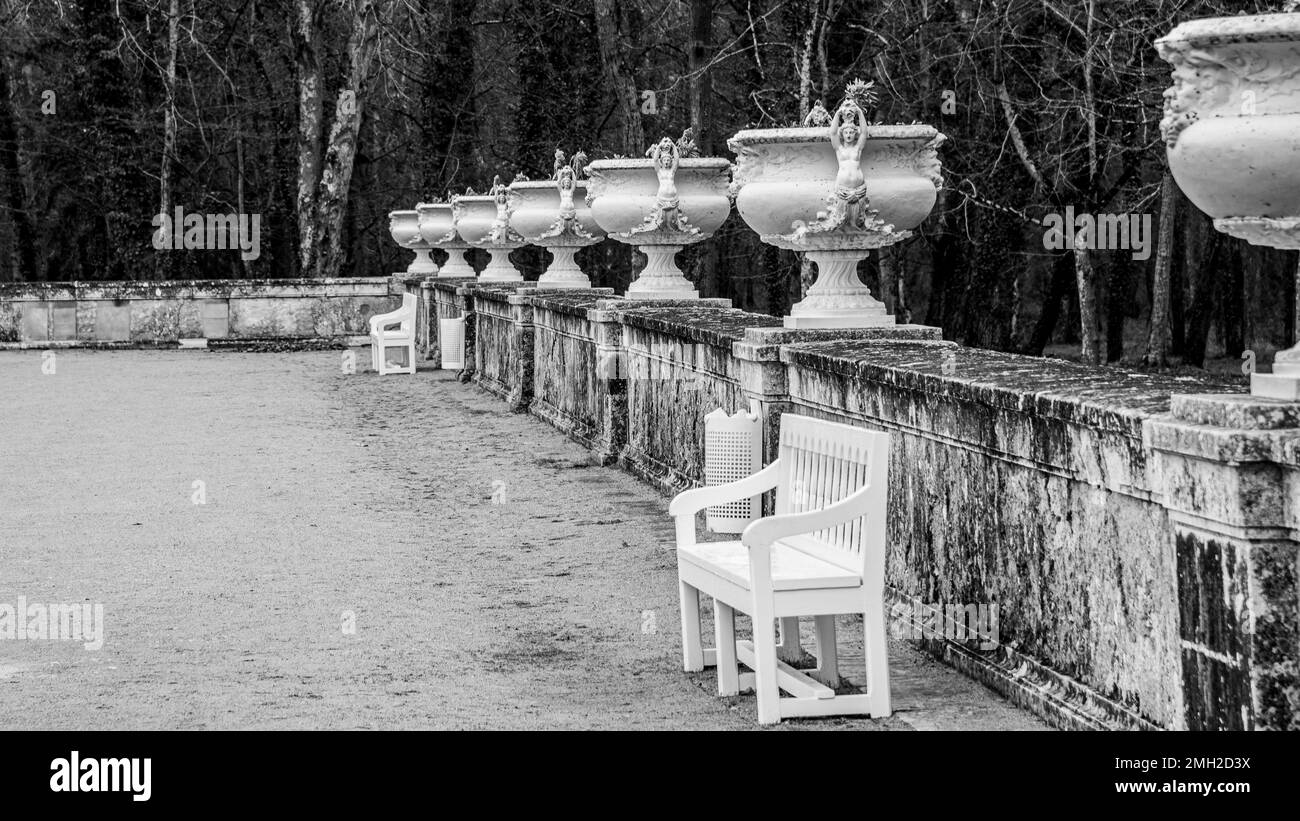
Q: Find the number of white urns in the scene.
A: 7